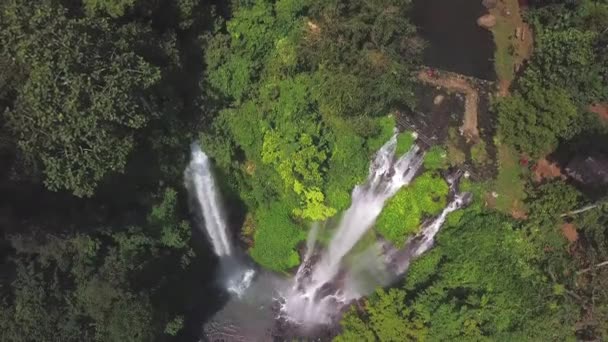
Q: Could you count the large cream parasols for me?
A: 0